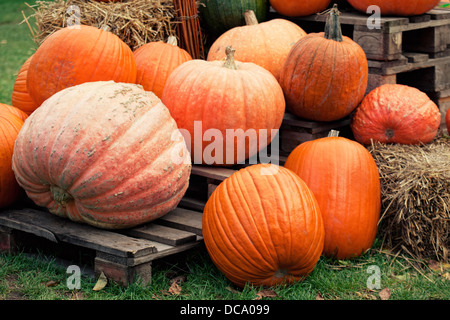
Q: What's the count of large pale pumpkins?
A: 1